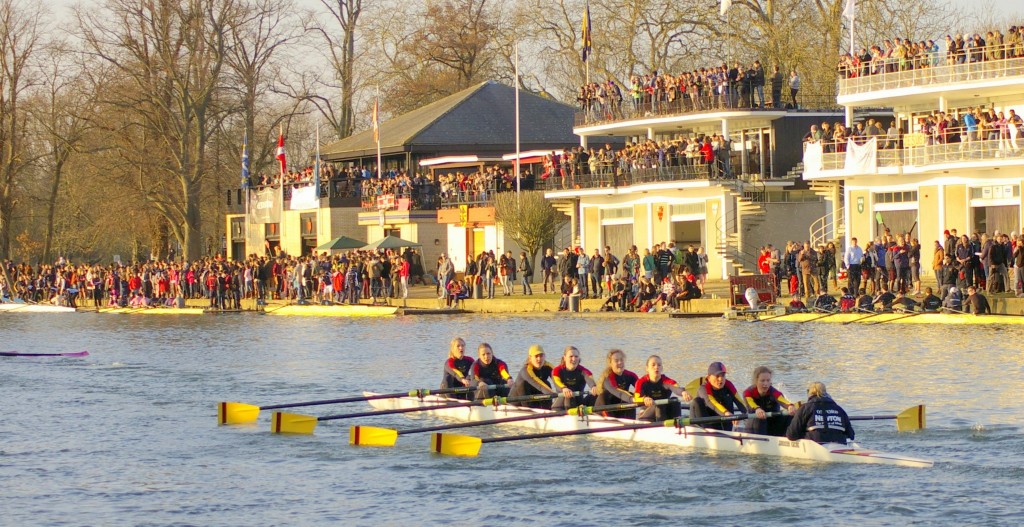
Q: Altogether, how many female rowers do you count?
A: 8